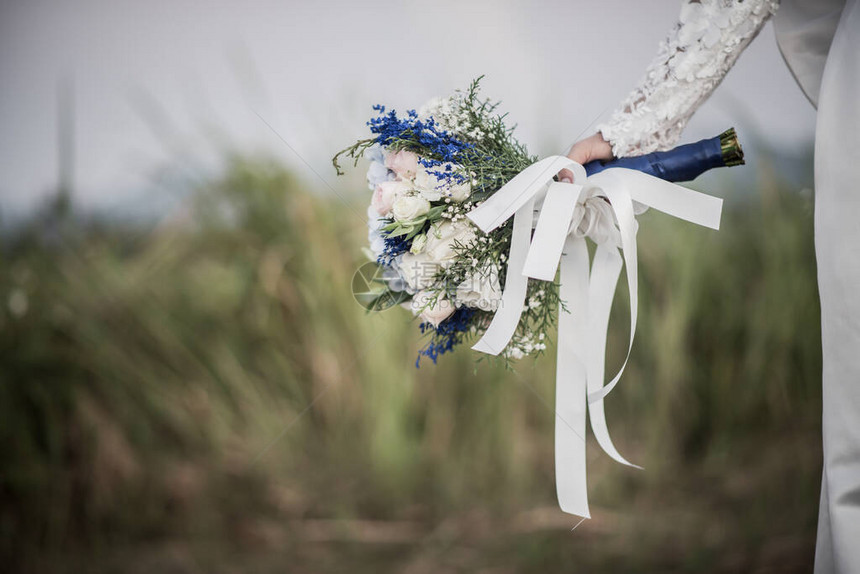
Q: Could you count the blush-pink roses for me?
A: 3